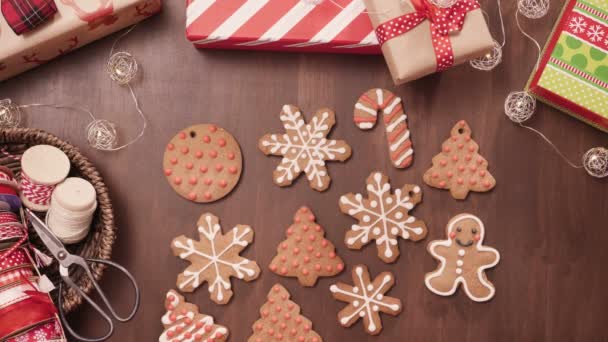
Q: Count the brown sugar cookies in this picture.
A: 11